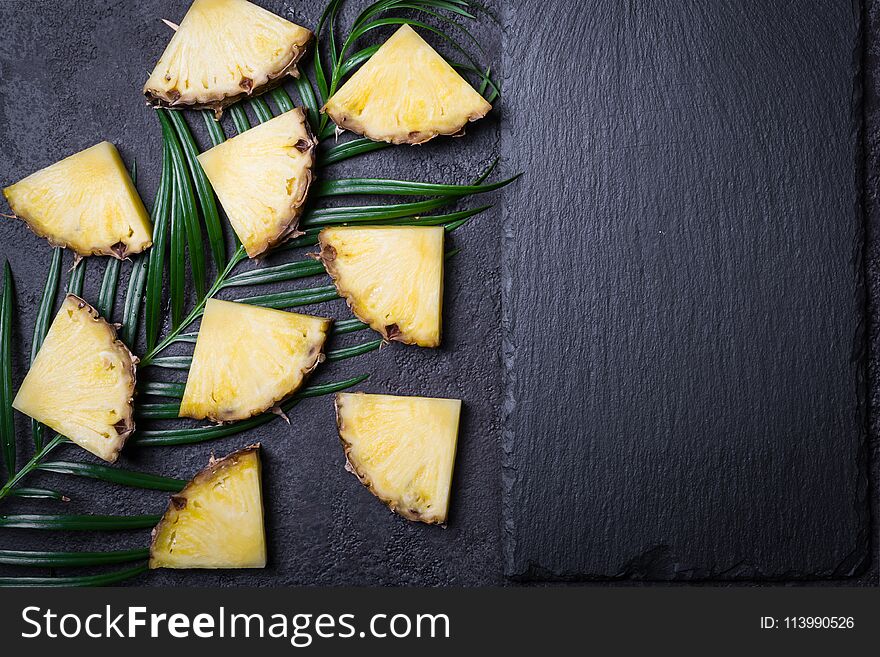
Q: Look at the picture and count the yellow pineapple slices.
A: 9